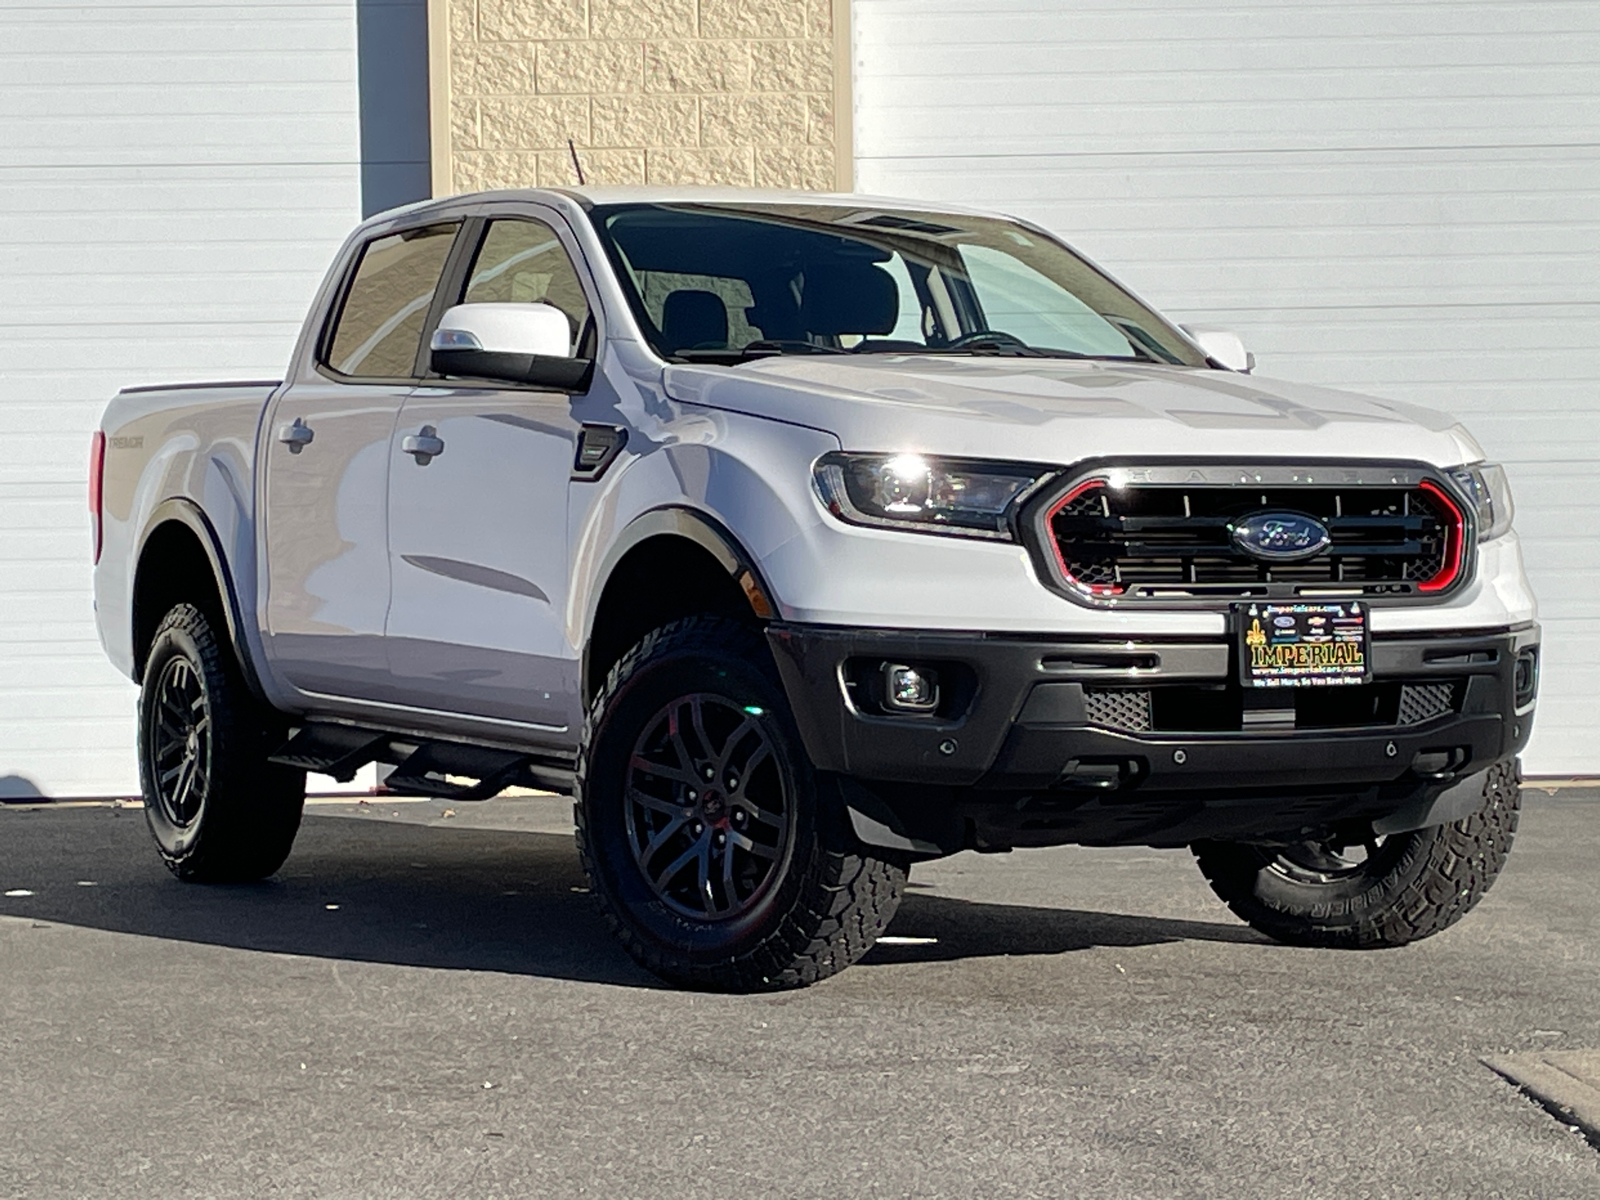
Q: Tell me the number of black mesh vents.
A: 2